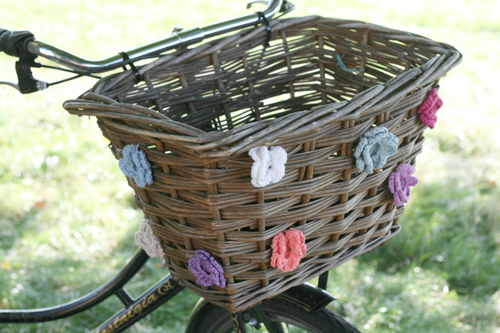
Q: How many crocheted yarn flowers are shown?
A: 8